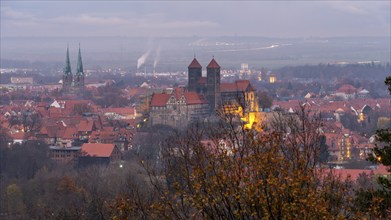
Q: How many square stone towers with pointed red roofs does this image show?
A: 2